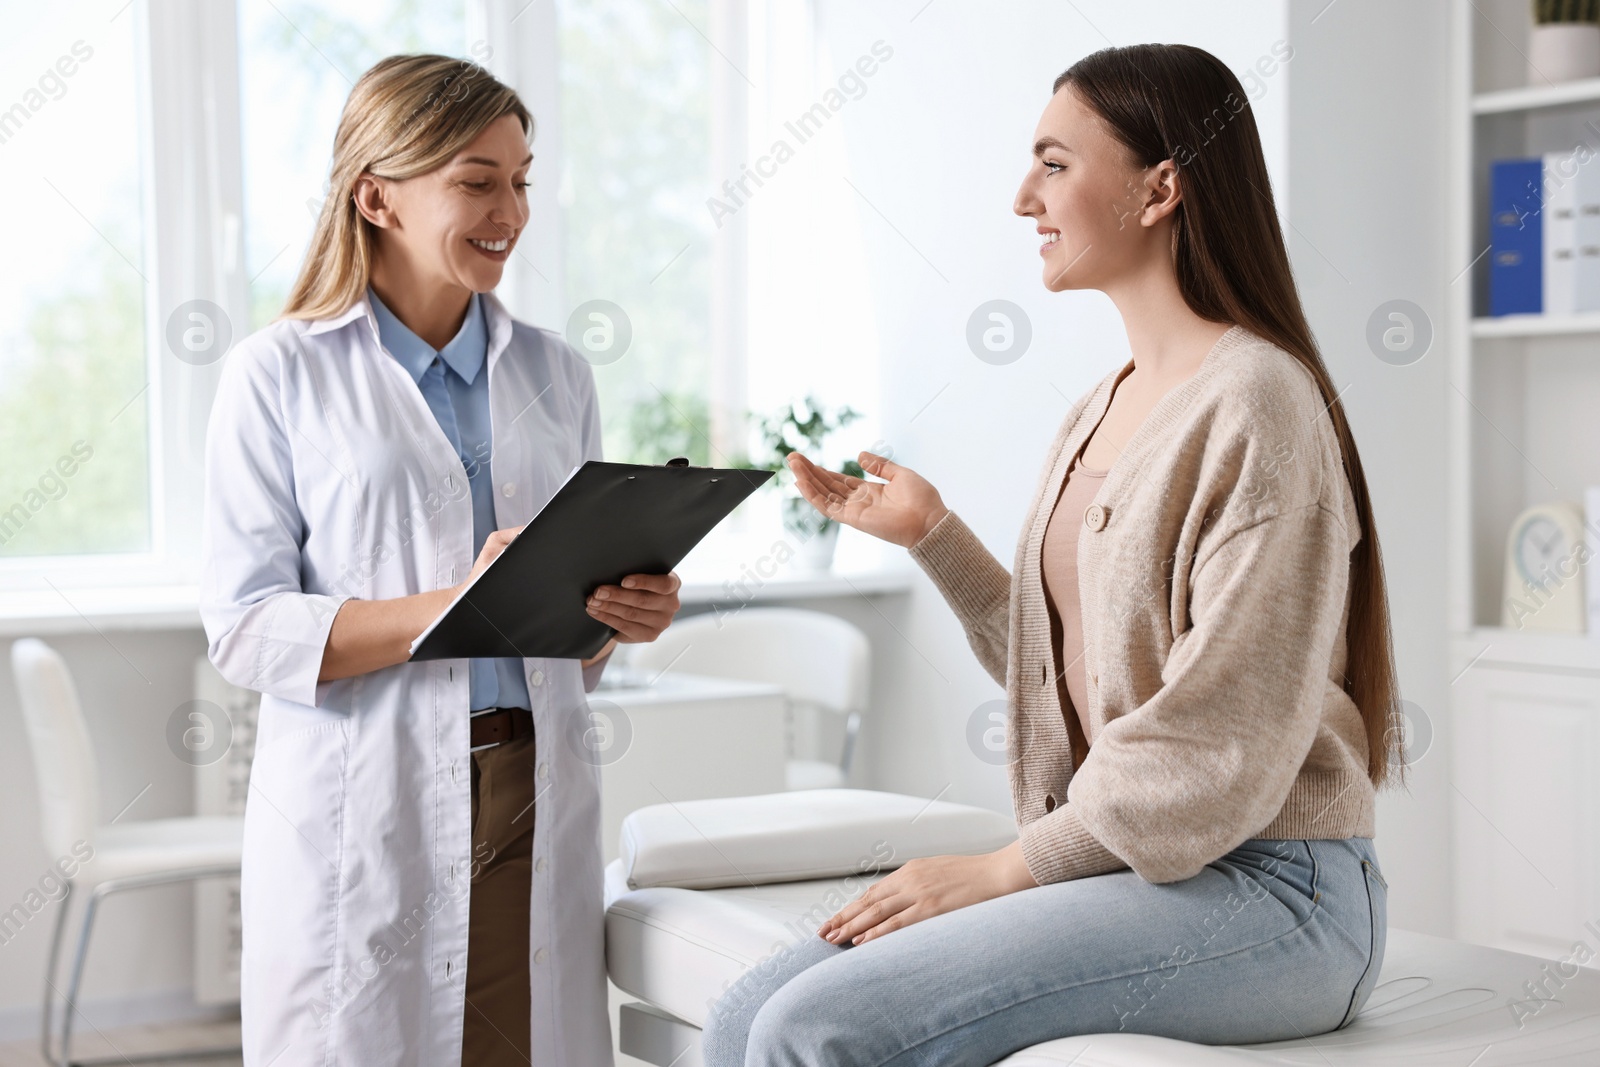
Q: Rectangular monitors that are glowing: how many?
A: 0